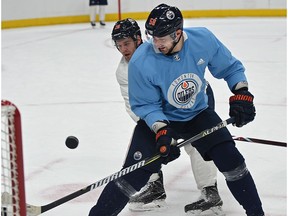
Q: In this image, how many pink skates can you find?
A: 0